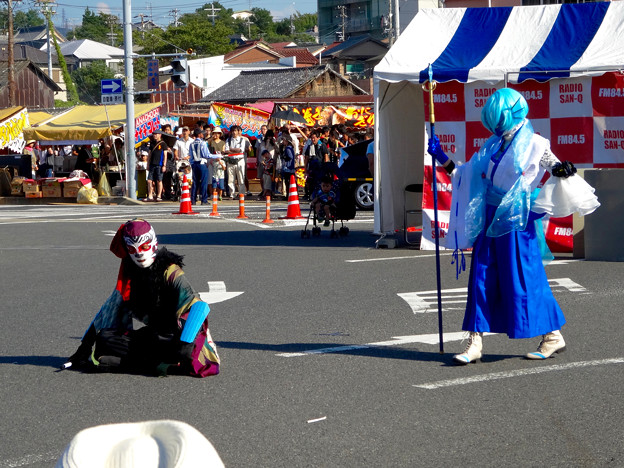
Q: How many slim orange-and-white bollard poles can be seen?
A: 3